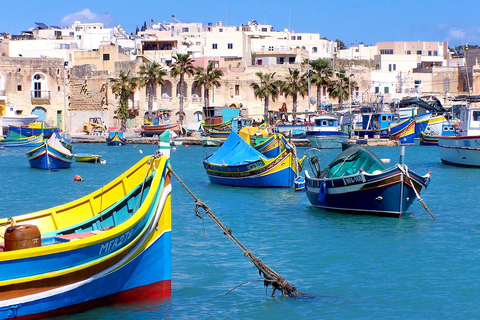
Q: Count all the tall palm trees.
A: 8